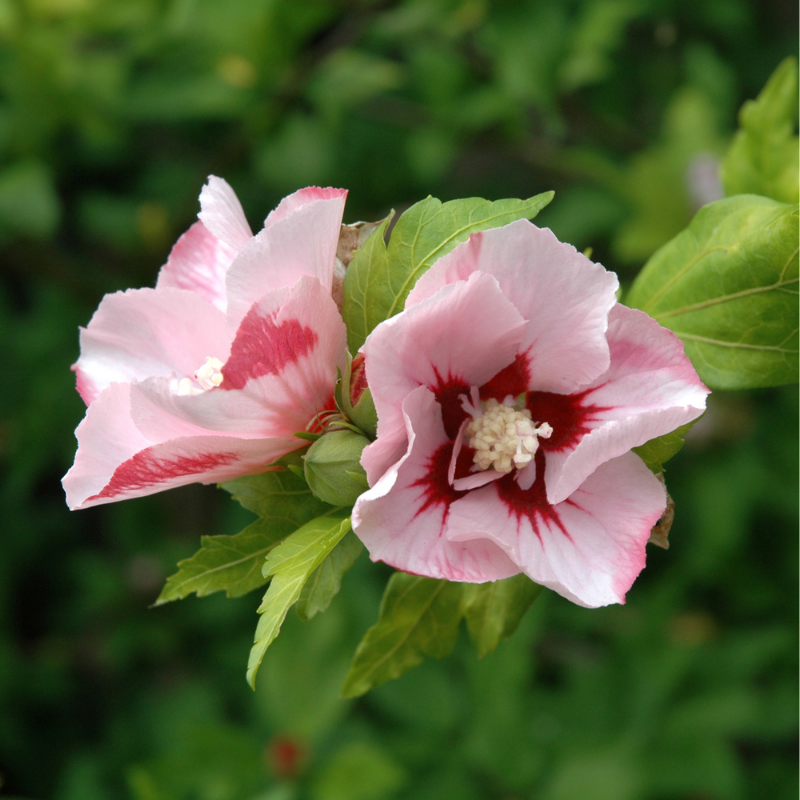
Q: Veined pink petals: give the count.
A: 10